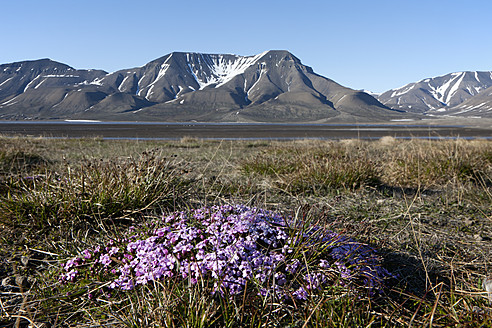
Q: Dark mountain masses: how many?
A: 3